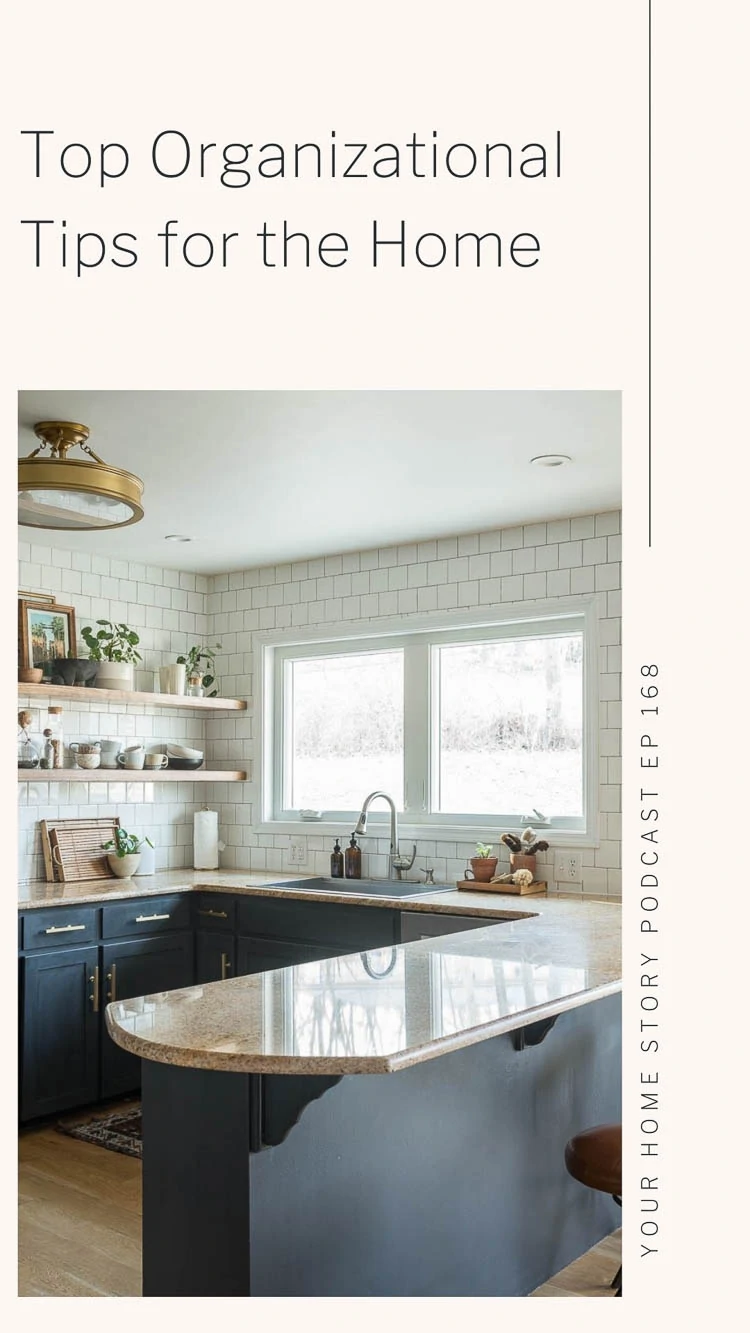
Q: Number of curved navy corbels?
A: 2